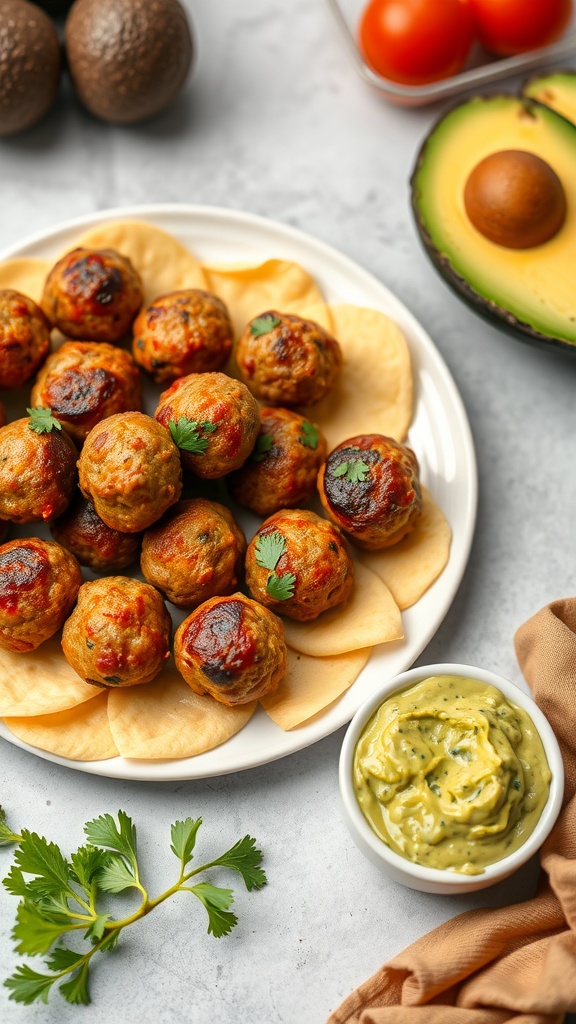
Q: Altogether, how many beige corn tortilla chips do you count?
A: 10